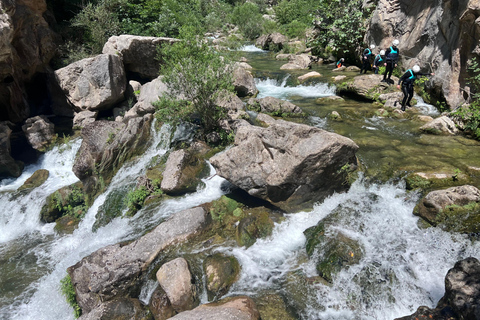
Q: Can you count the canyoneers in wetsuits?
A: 5